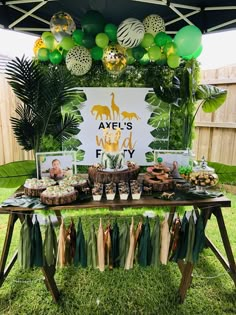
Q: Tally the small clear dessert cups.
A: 4